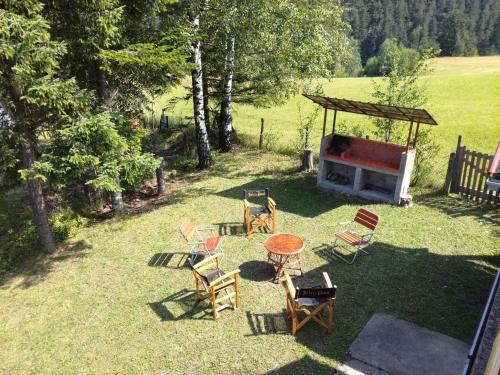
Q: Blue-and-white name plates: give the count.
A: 0